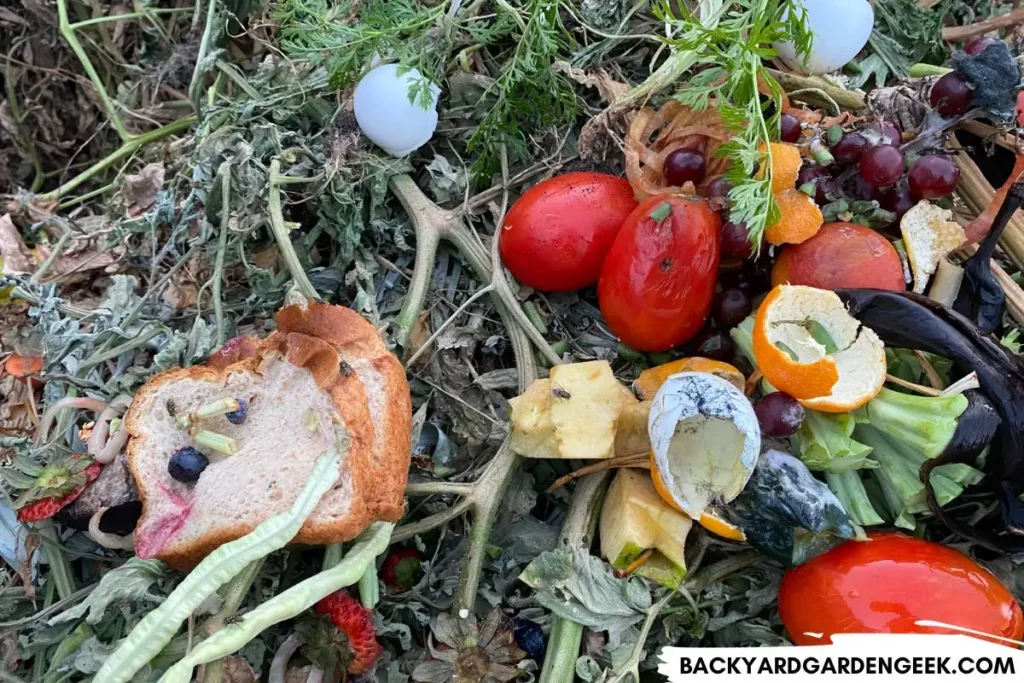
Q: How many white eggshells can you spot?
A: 3